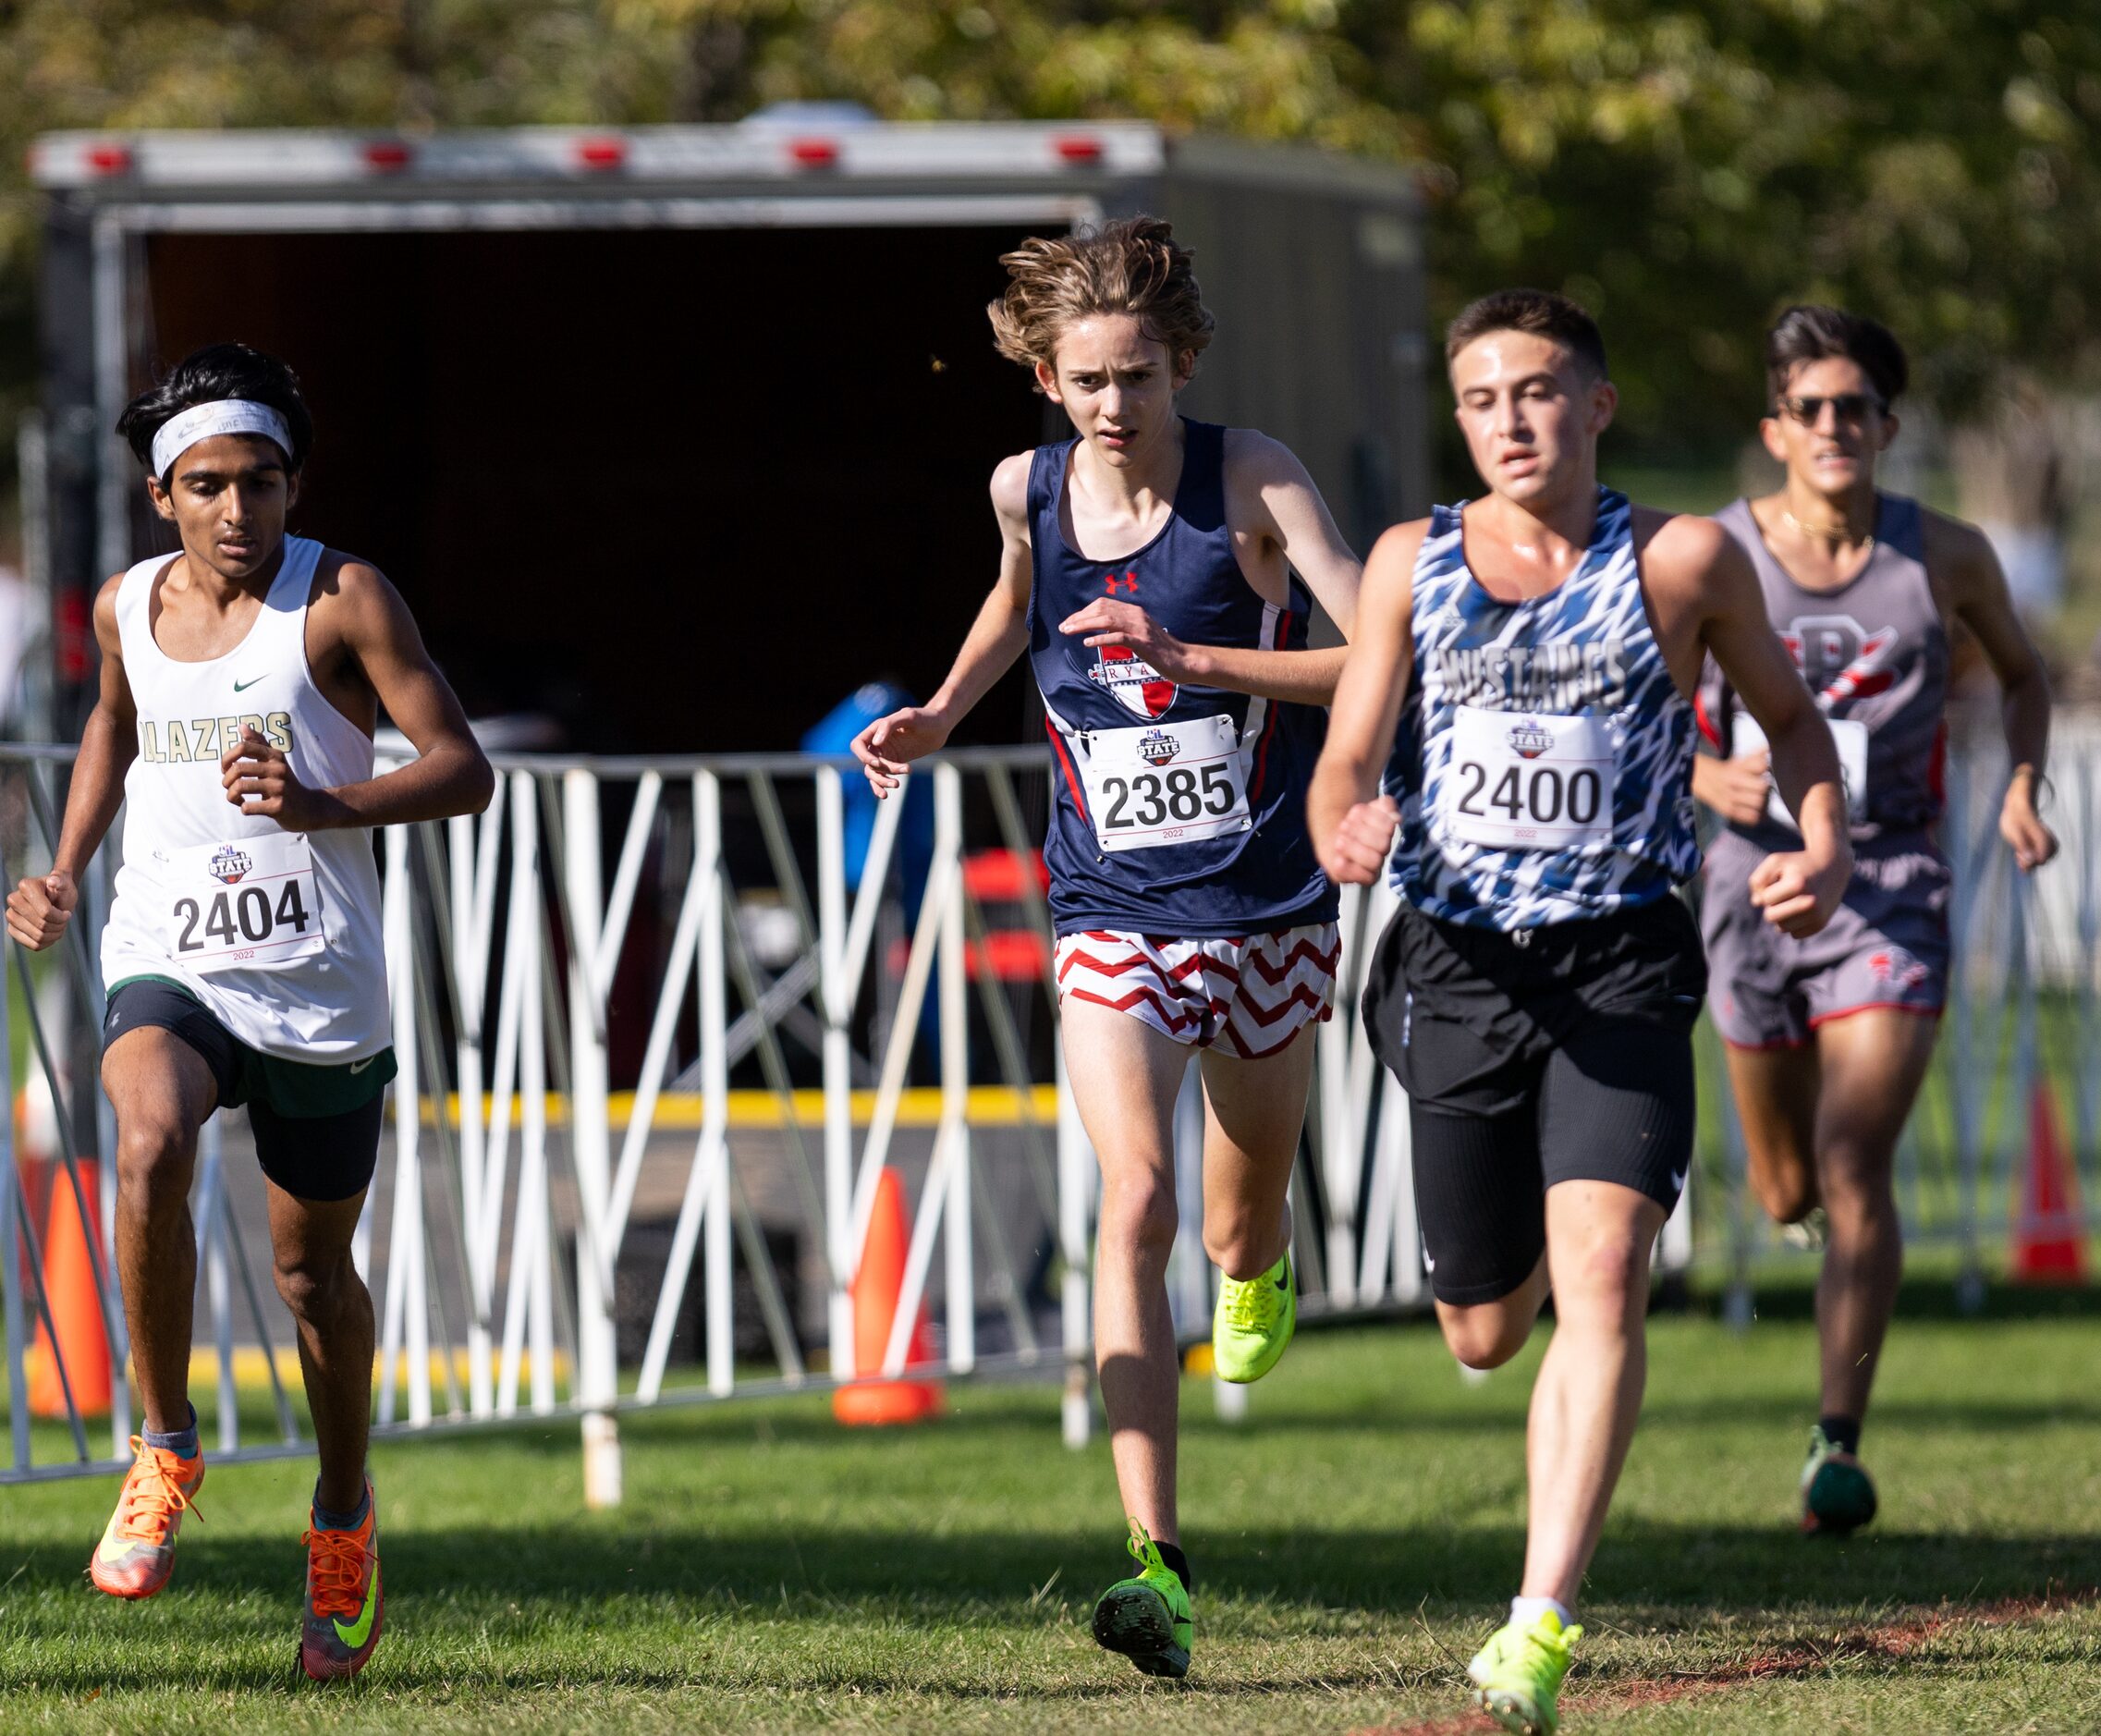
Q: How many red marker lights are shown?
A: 5